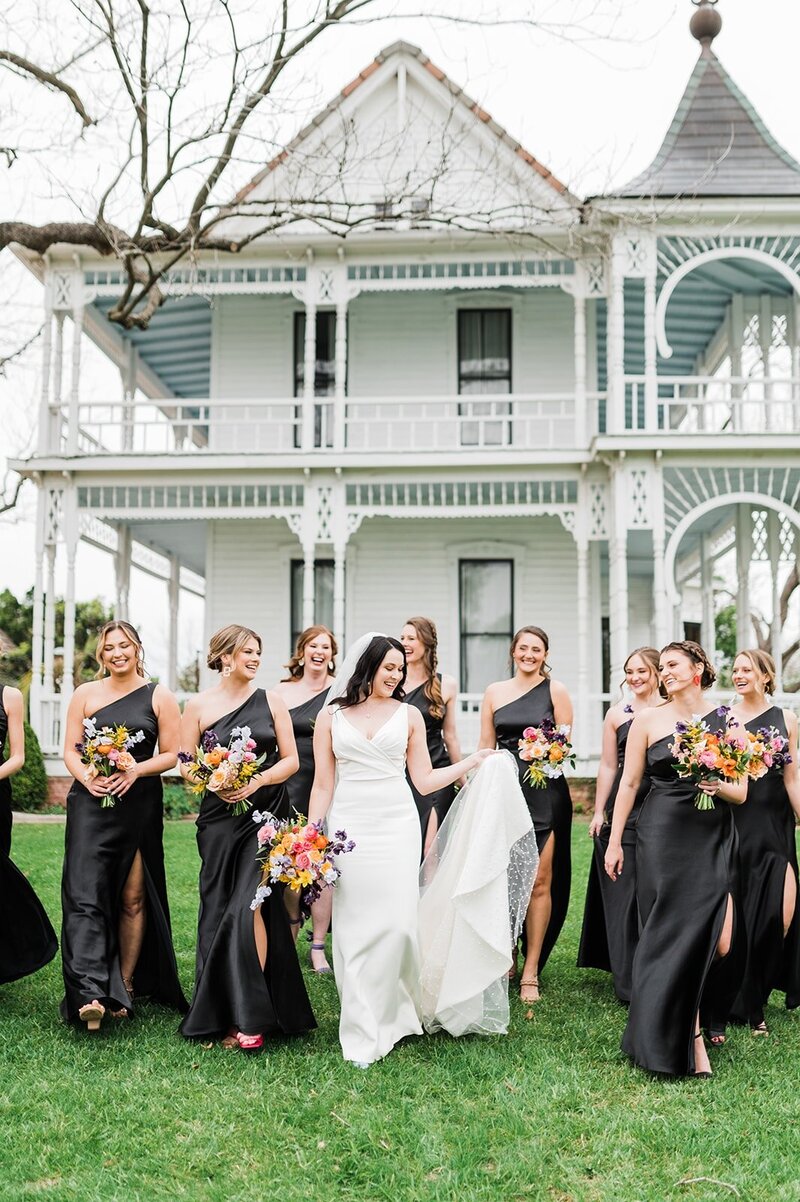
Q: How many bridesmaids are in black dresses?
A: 9